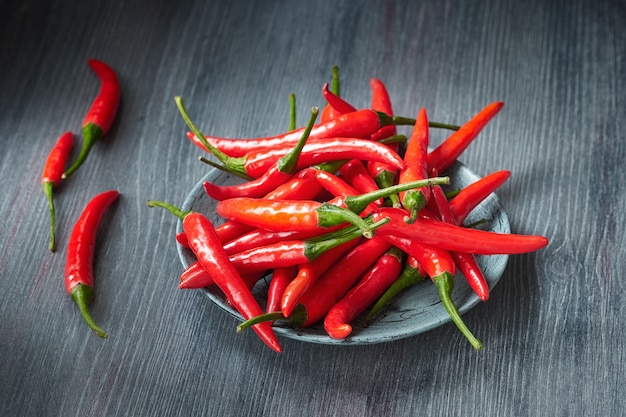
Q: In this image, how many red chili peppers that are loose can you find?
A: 3